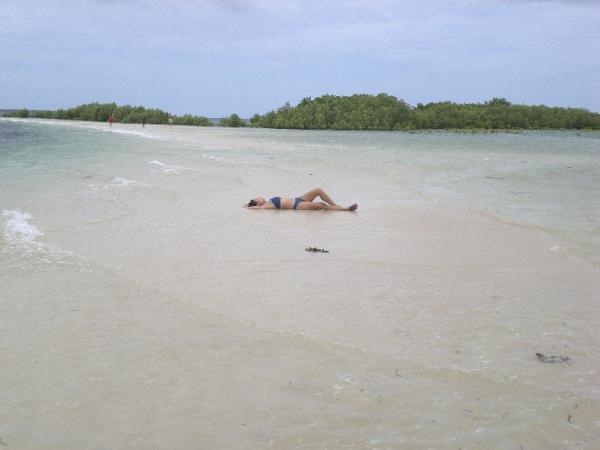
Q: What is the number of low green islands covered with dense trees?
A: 2